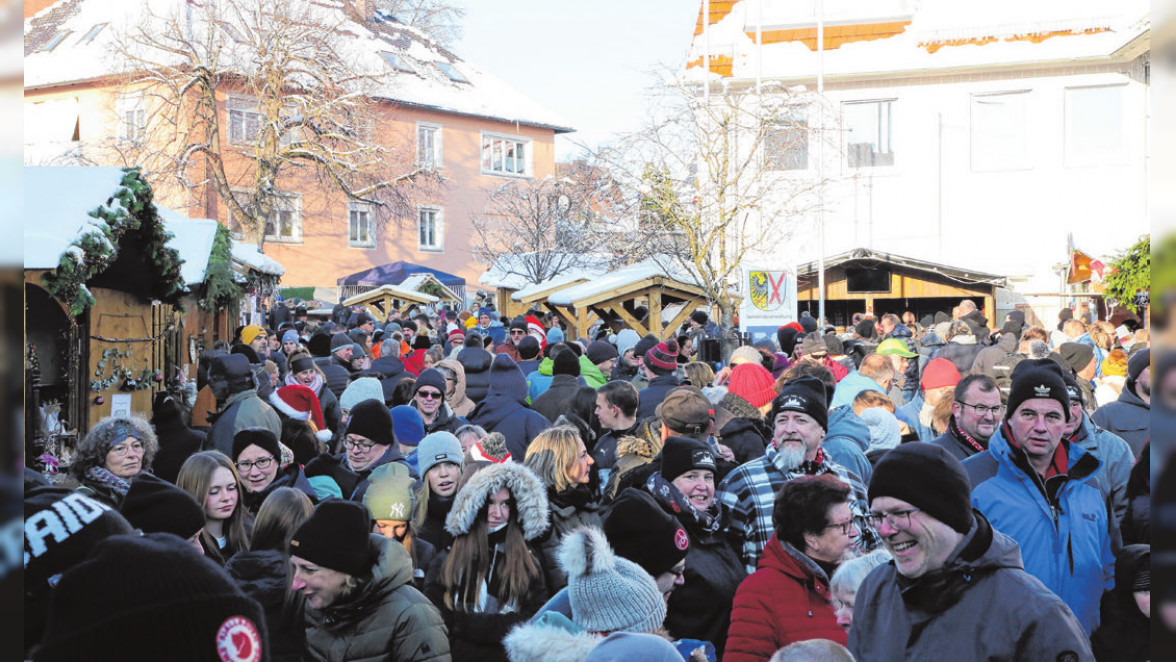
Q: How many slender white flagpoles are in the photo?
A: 3